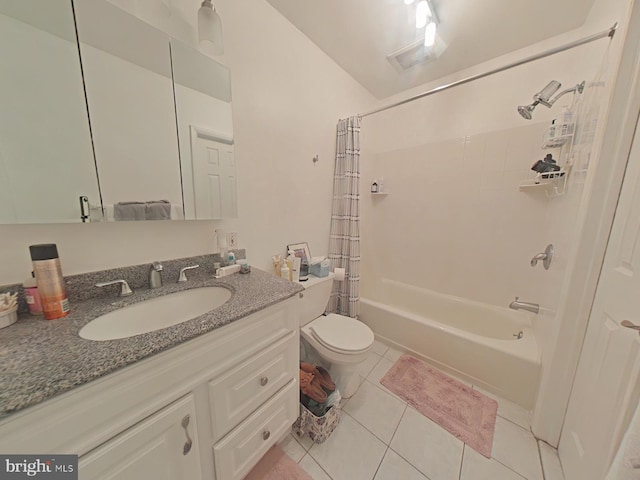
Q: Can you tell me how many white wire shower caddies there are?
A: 1